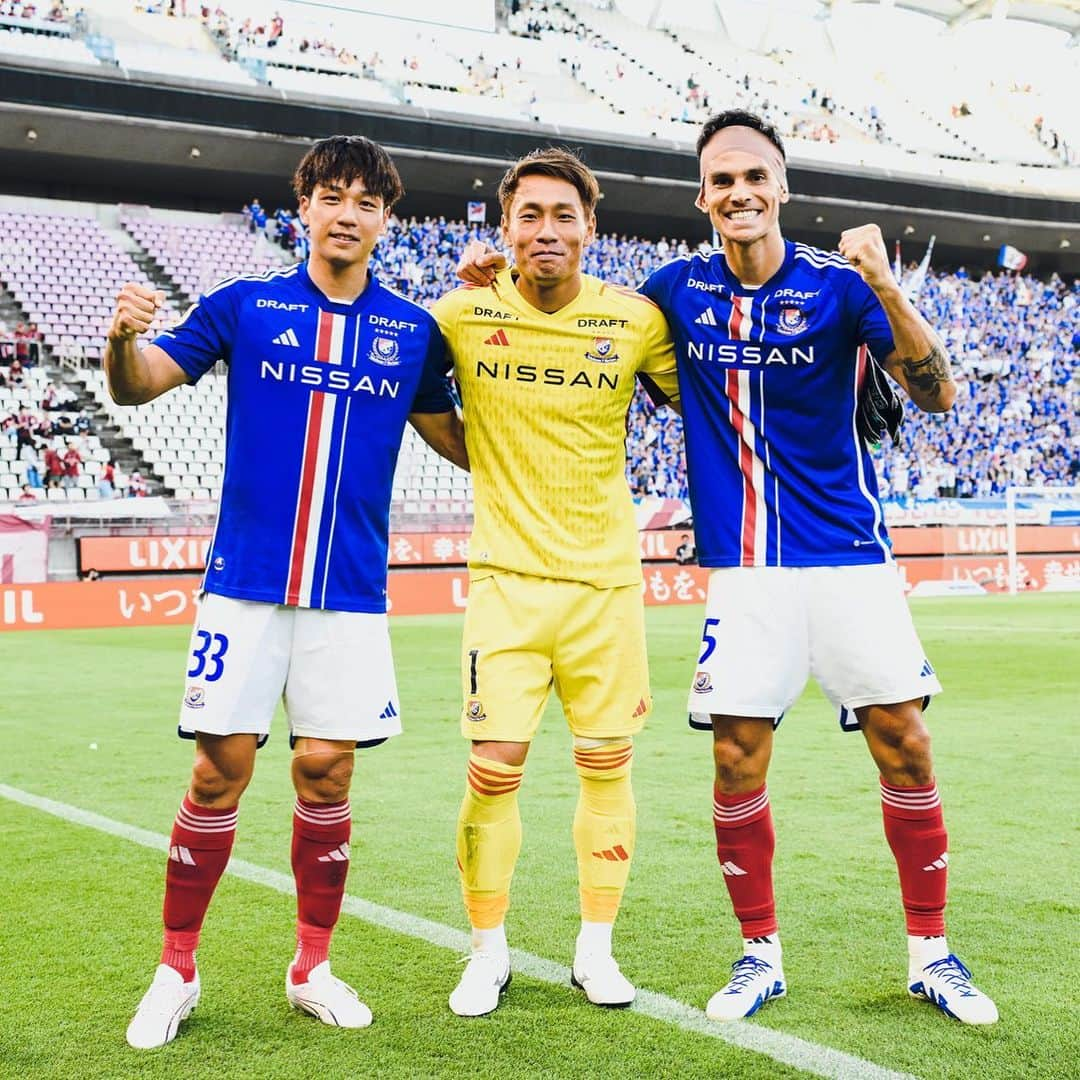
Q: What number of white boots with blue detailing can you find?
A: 2